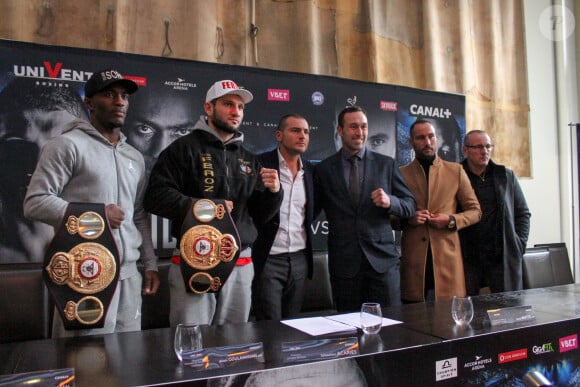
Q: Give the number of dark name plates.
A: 4